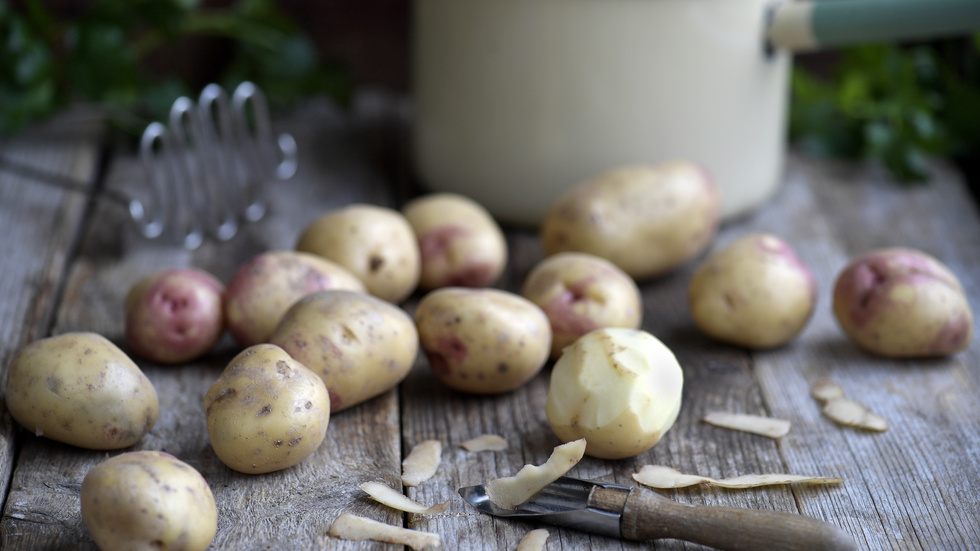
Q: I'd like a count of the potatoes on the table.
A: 14